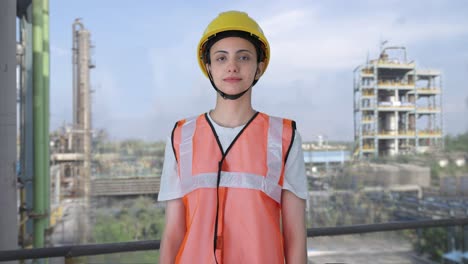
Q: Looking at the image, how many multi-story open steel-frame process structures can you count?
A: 1